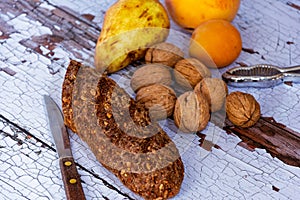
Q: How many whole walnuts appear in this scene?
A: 7